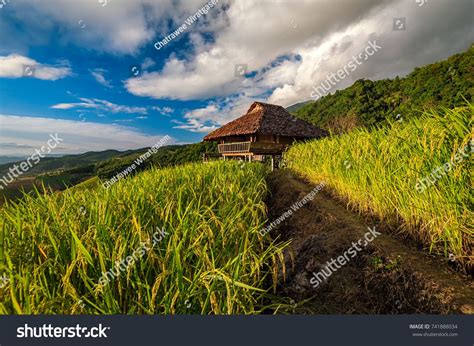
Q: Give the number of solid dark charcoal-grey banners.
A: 1